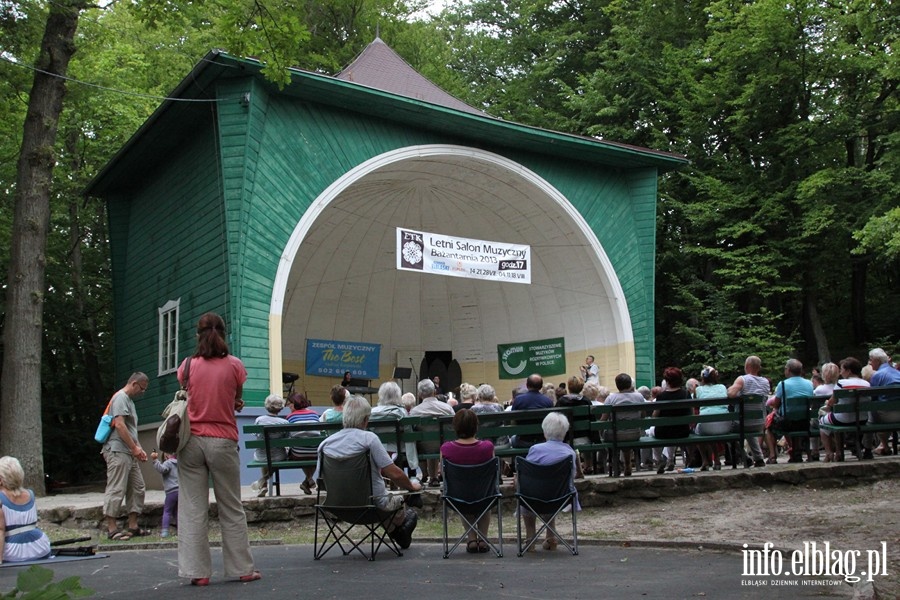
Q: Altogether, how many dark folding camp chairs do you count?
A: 3